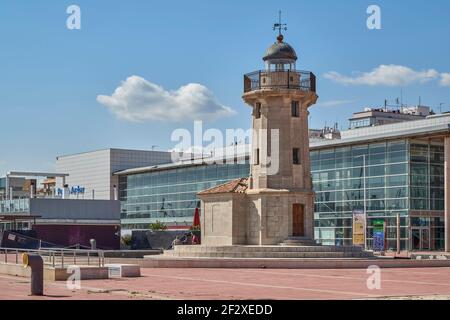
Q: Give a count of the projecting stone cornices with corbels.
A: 1